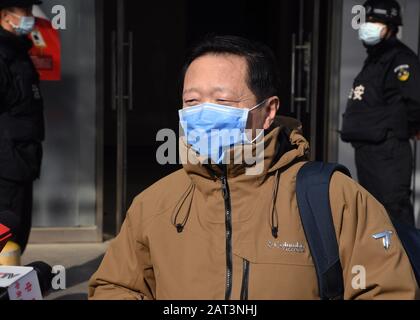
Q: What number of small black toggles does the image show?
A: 2